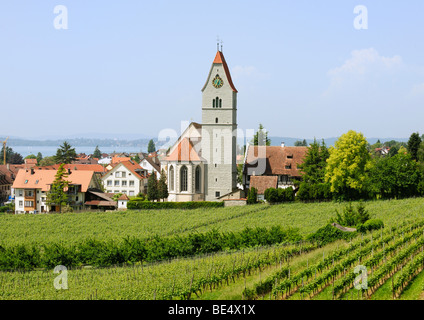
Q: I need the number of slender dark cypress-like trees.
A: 2